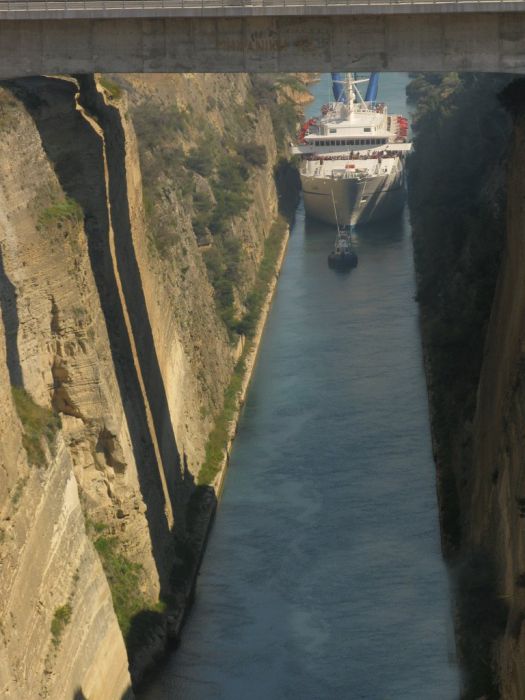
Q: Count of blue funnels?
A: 2